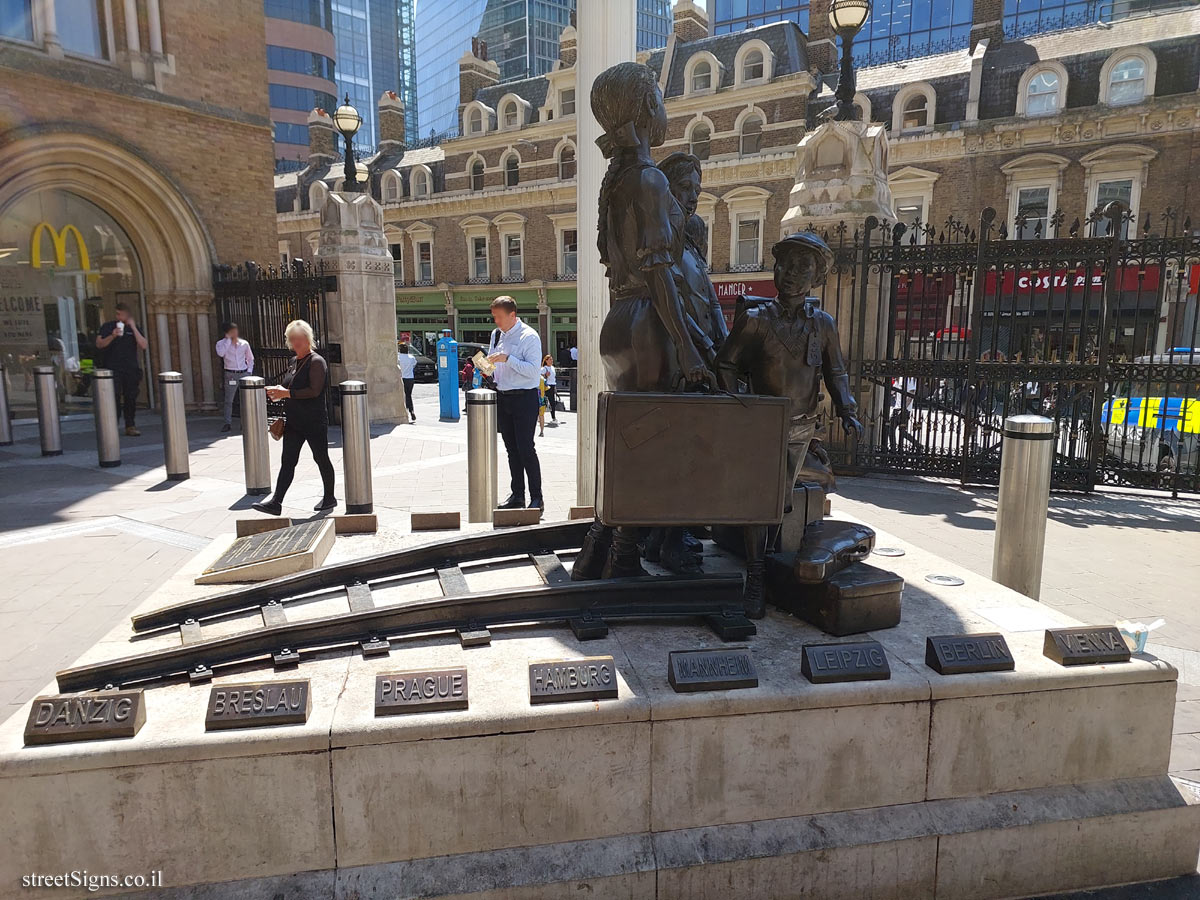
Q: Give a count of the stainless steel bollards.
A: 8